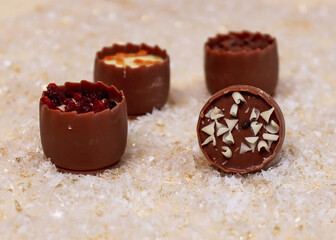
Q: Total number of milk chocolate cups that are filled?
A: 4